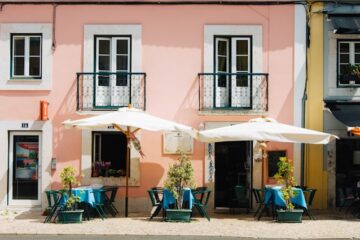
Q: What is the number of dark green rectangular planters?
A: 3